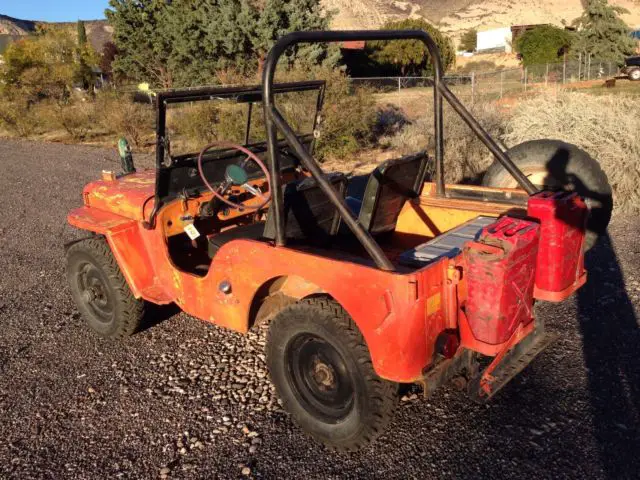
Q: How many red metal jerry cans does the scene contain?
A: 2